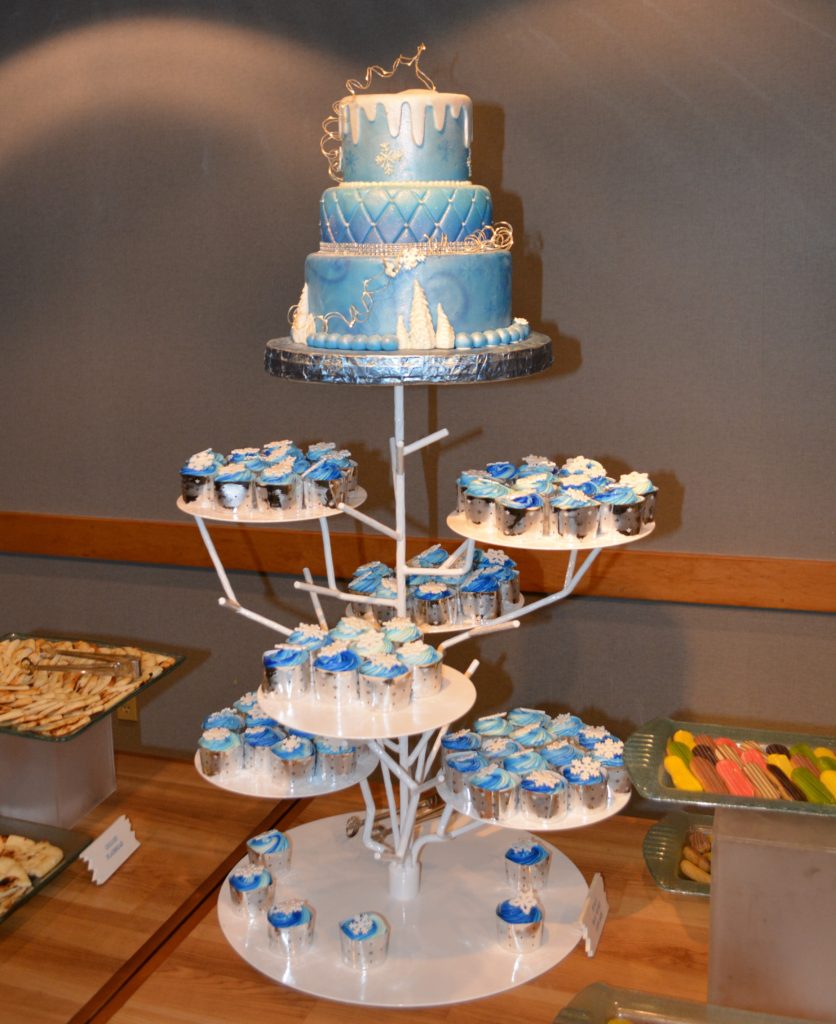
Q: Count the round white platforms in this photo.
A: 7